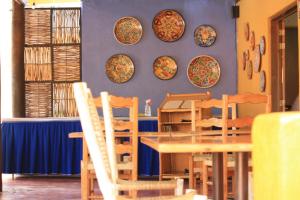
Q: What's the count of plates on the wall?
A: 14